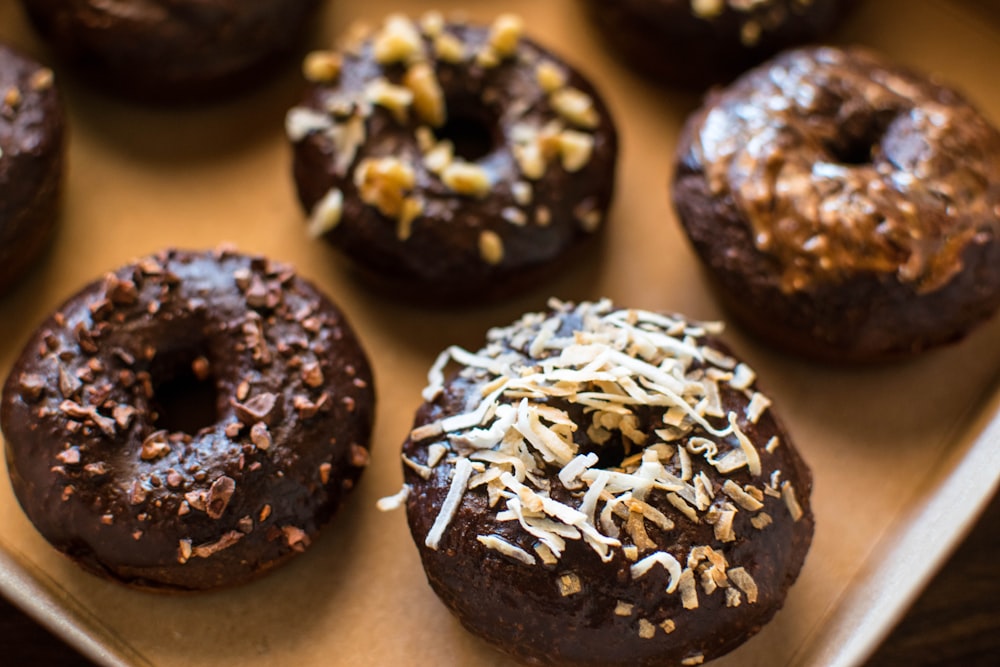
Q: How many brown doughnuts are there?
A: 7